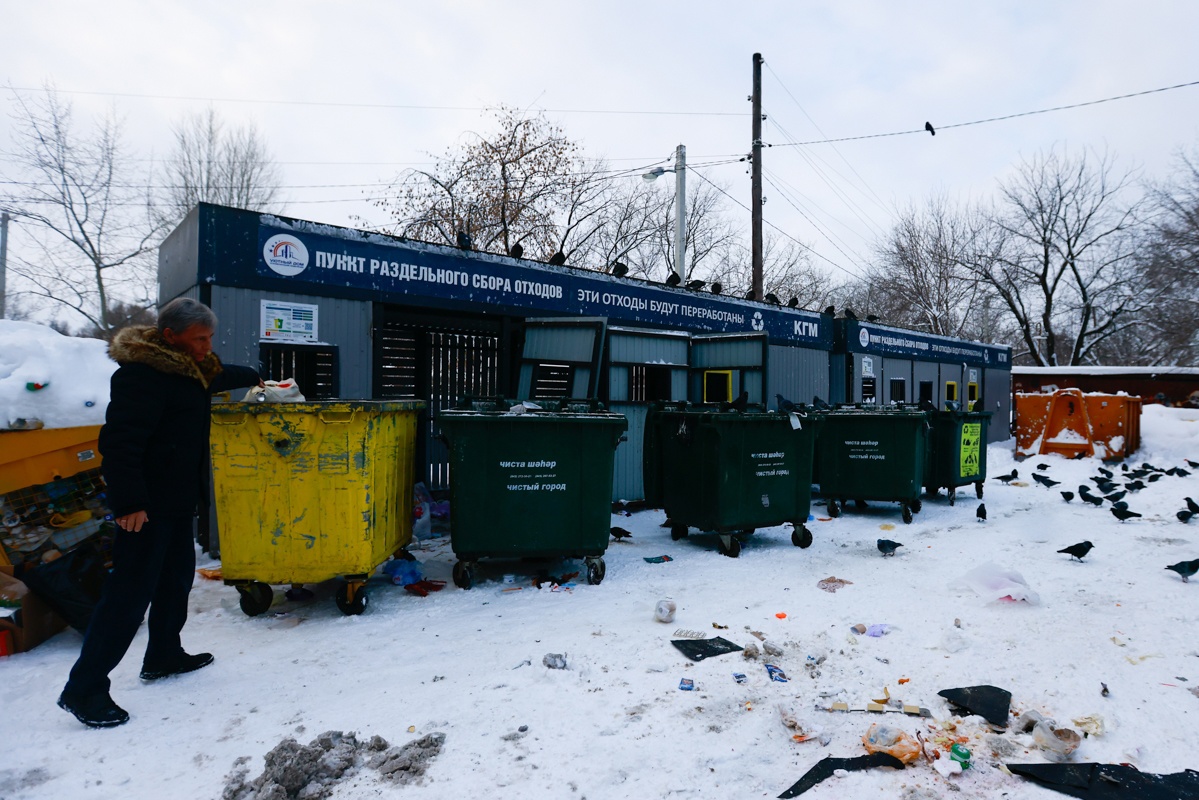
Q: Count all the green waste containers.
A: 4